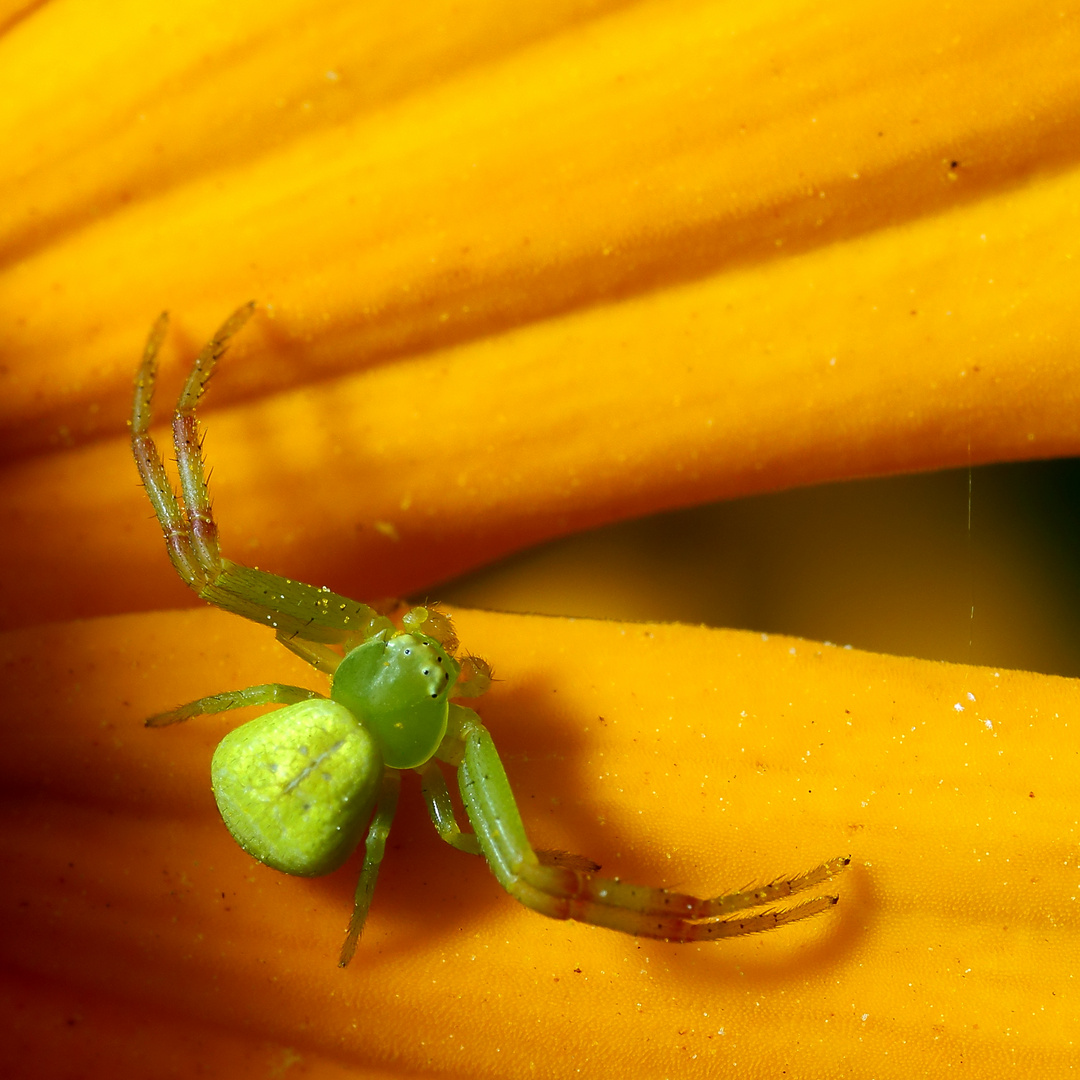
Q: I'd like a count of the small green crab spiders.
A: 1